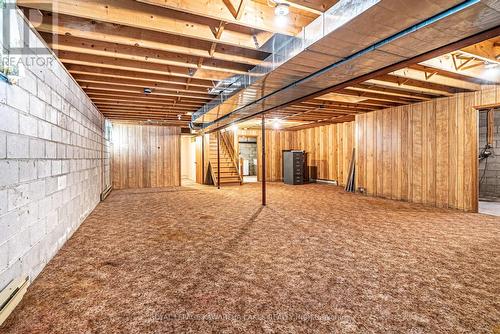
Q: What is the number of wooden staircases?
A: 1